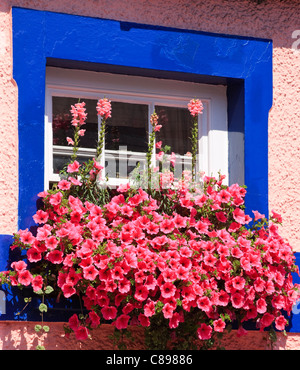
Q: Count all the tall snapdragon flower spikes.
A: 4